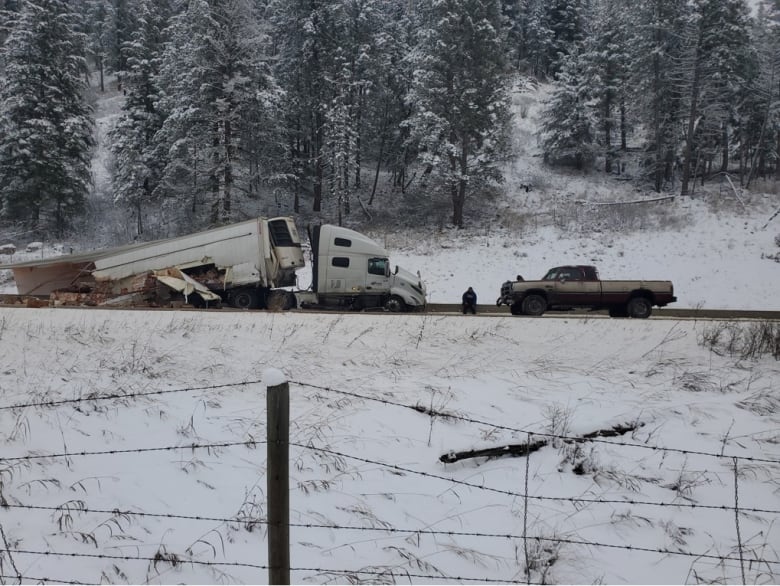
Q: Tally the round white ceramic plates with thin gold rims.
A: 0